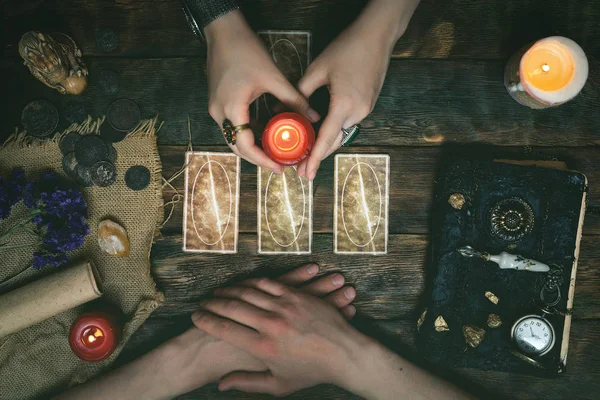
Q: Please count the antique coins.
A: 12